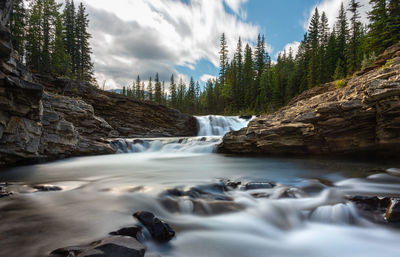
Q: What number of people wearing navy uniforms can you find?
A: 0